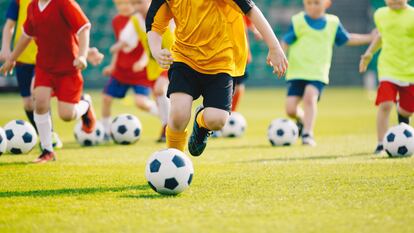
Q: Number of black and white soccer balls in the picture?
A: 8